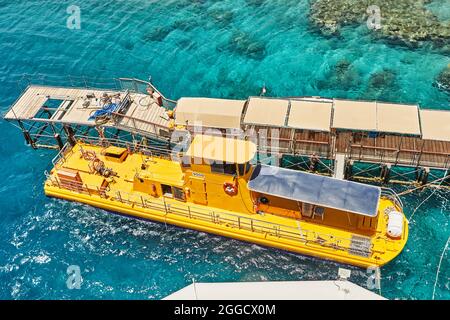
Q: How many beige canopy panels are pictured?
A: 6